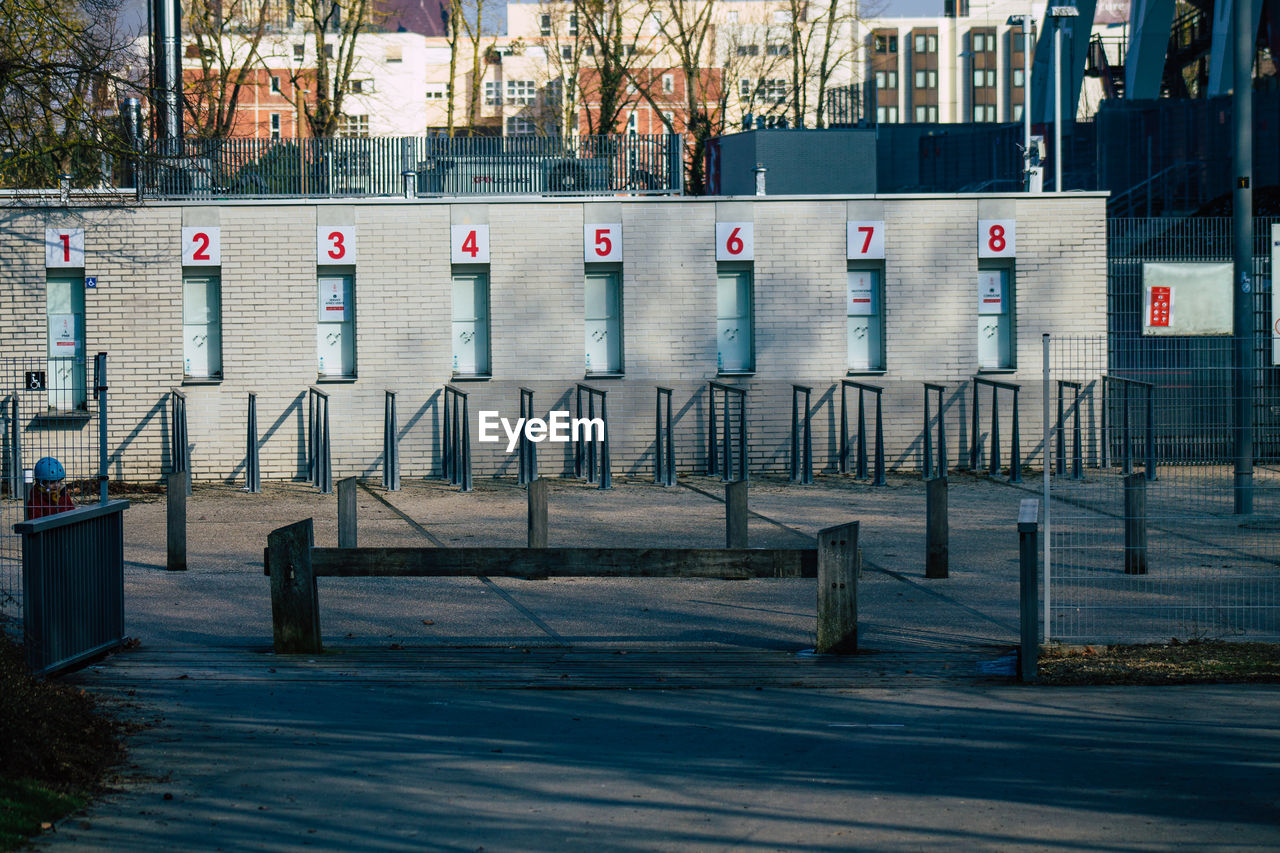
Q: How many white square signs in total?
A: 8